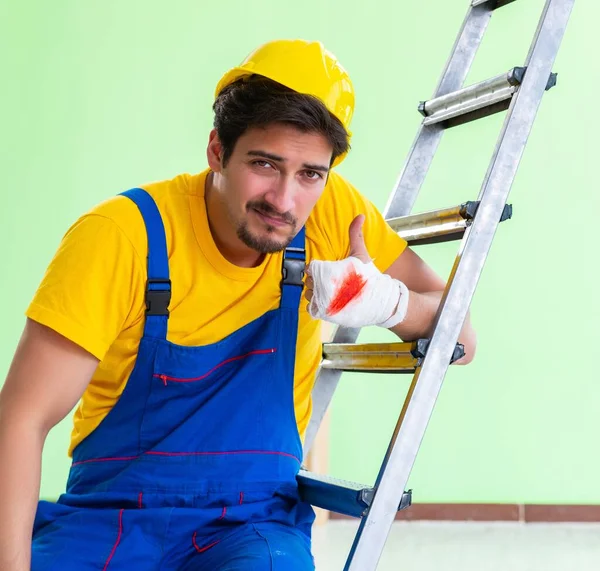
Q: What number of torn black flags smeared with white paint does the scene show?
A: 0